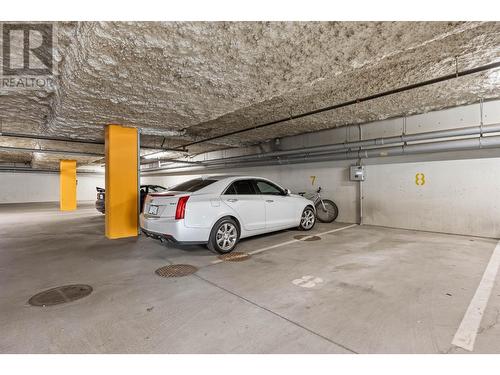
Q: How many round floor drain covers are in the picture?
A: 4